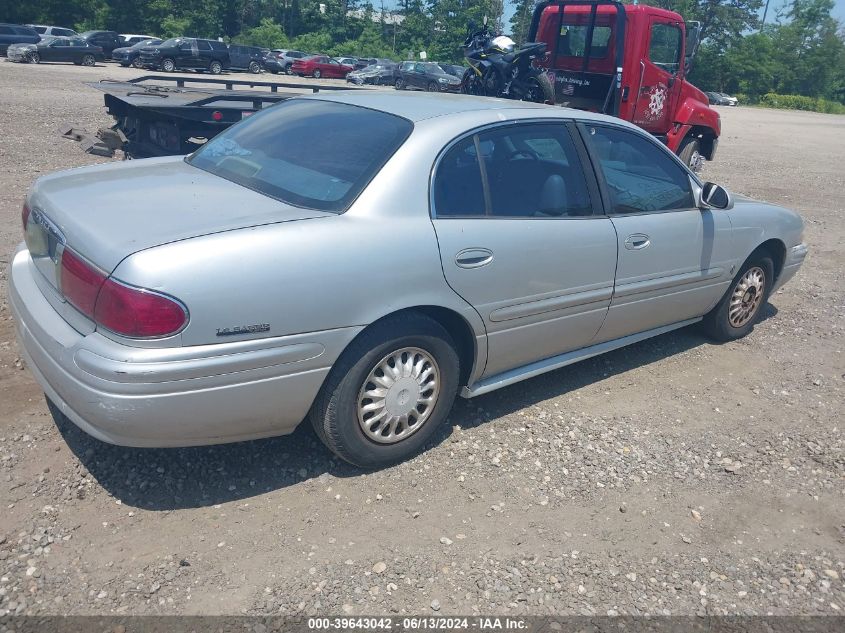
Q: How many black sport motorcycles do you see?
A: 1